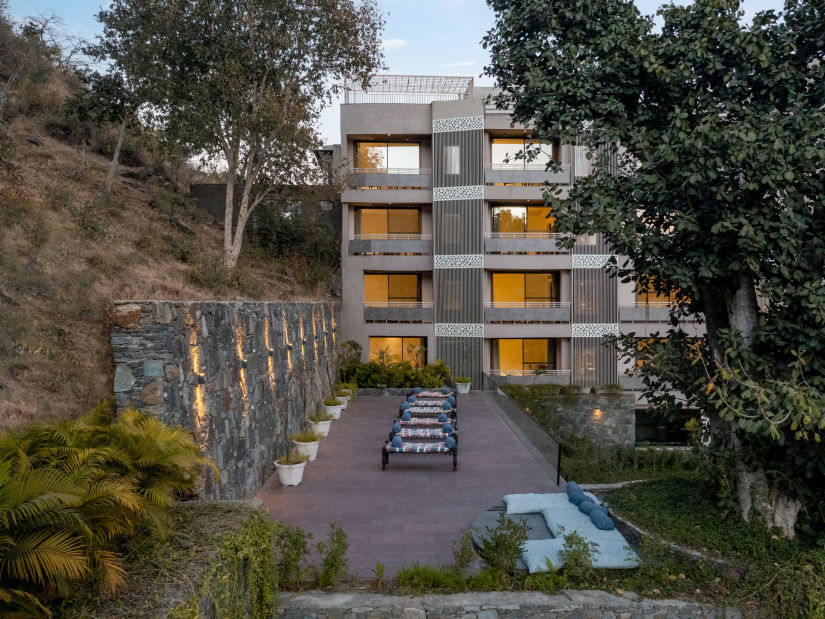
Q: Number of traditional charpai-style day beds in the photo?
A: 6